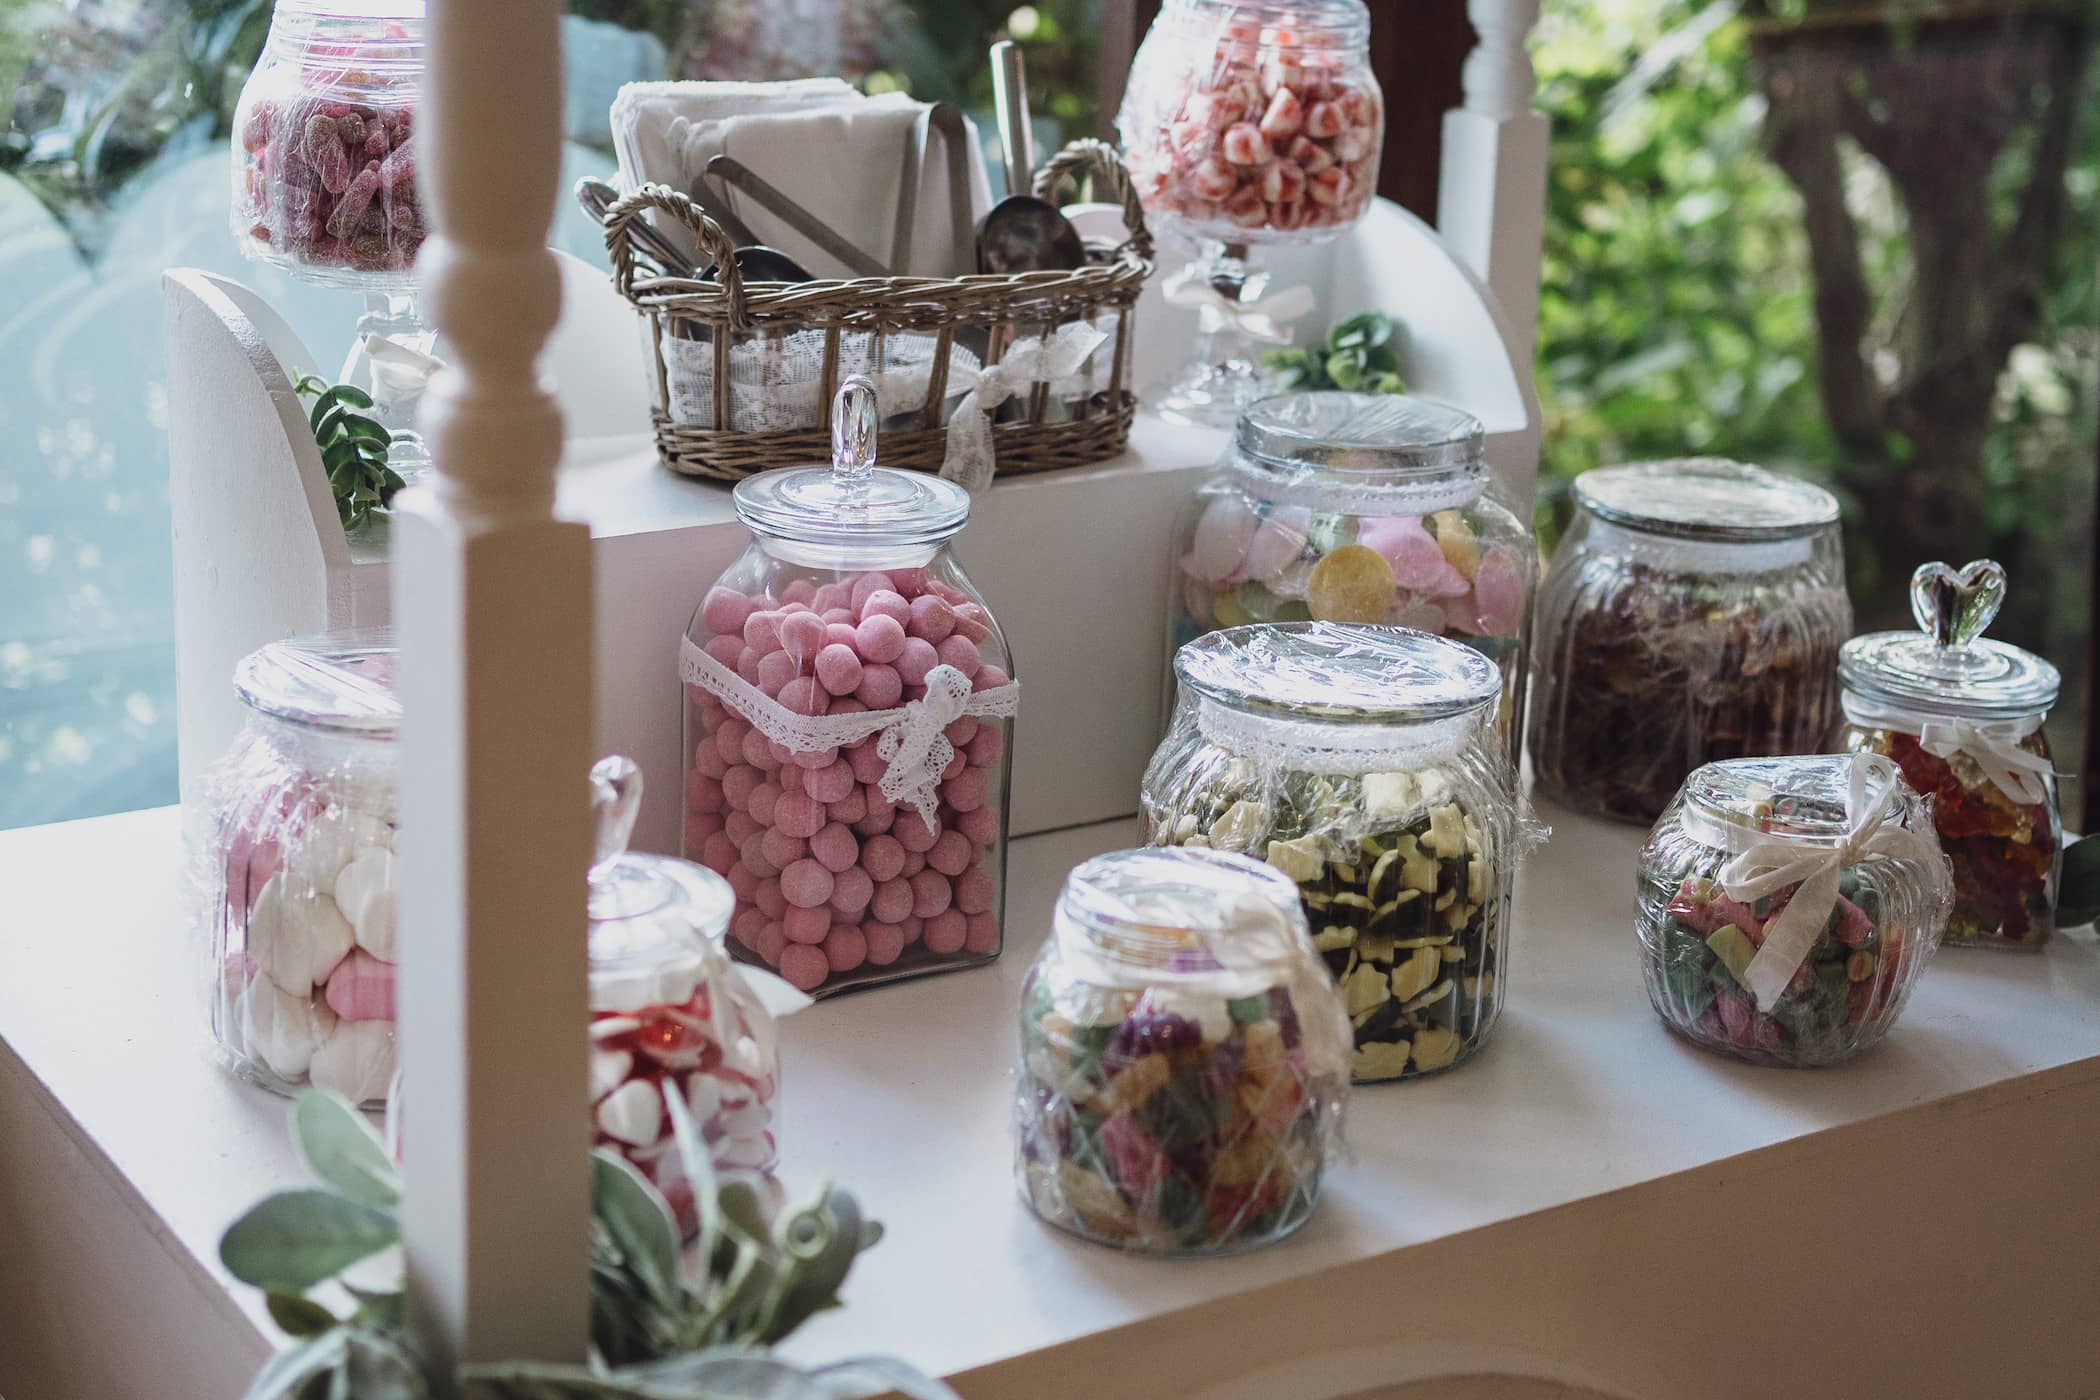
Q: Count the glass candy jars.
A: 11